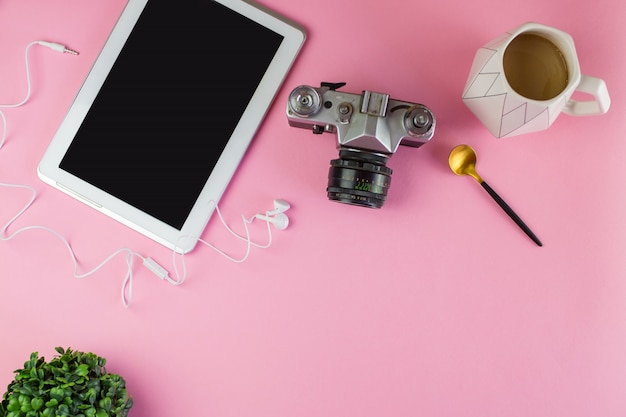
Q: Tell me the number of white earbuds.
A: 2